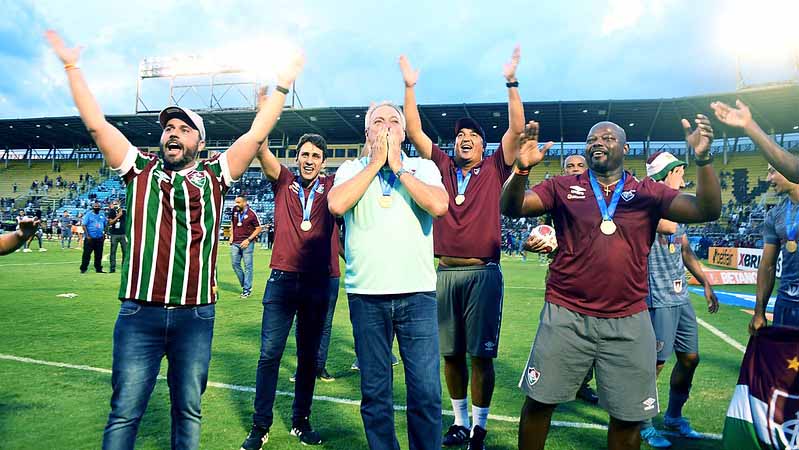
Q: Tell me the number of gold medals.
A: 7